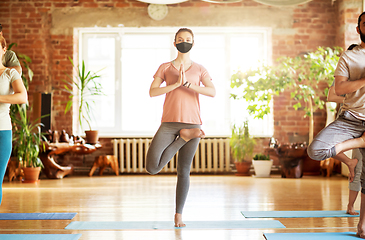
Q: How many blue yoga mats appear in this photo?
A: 5